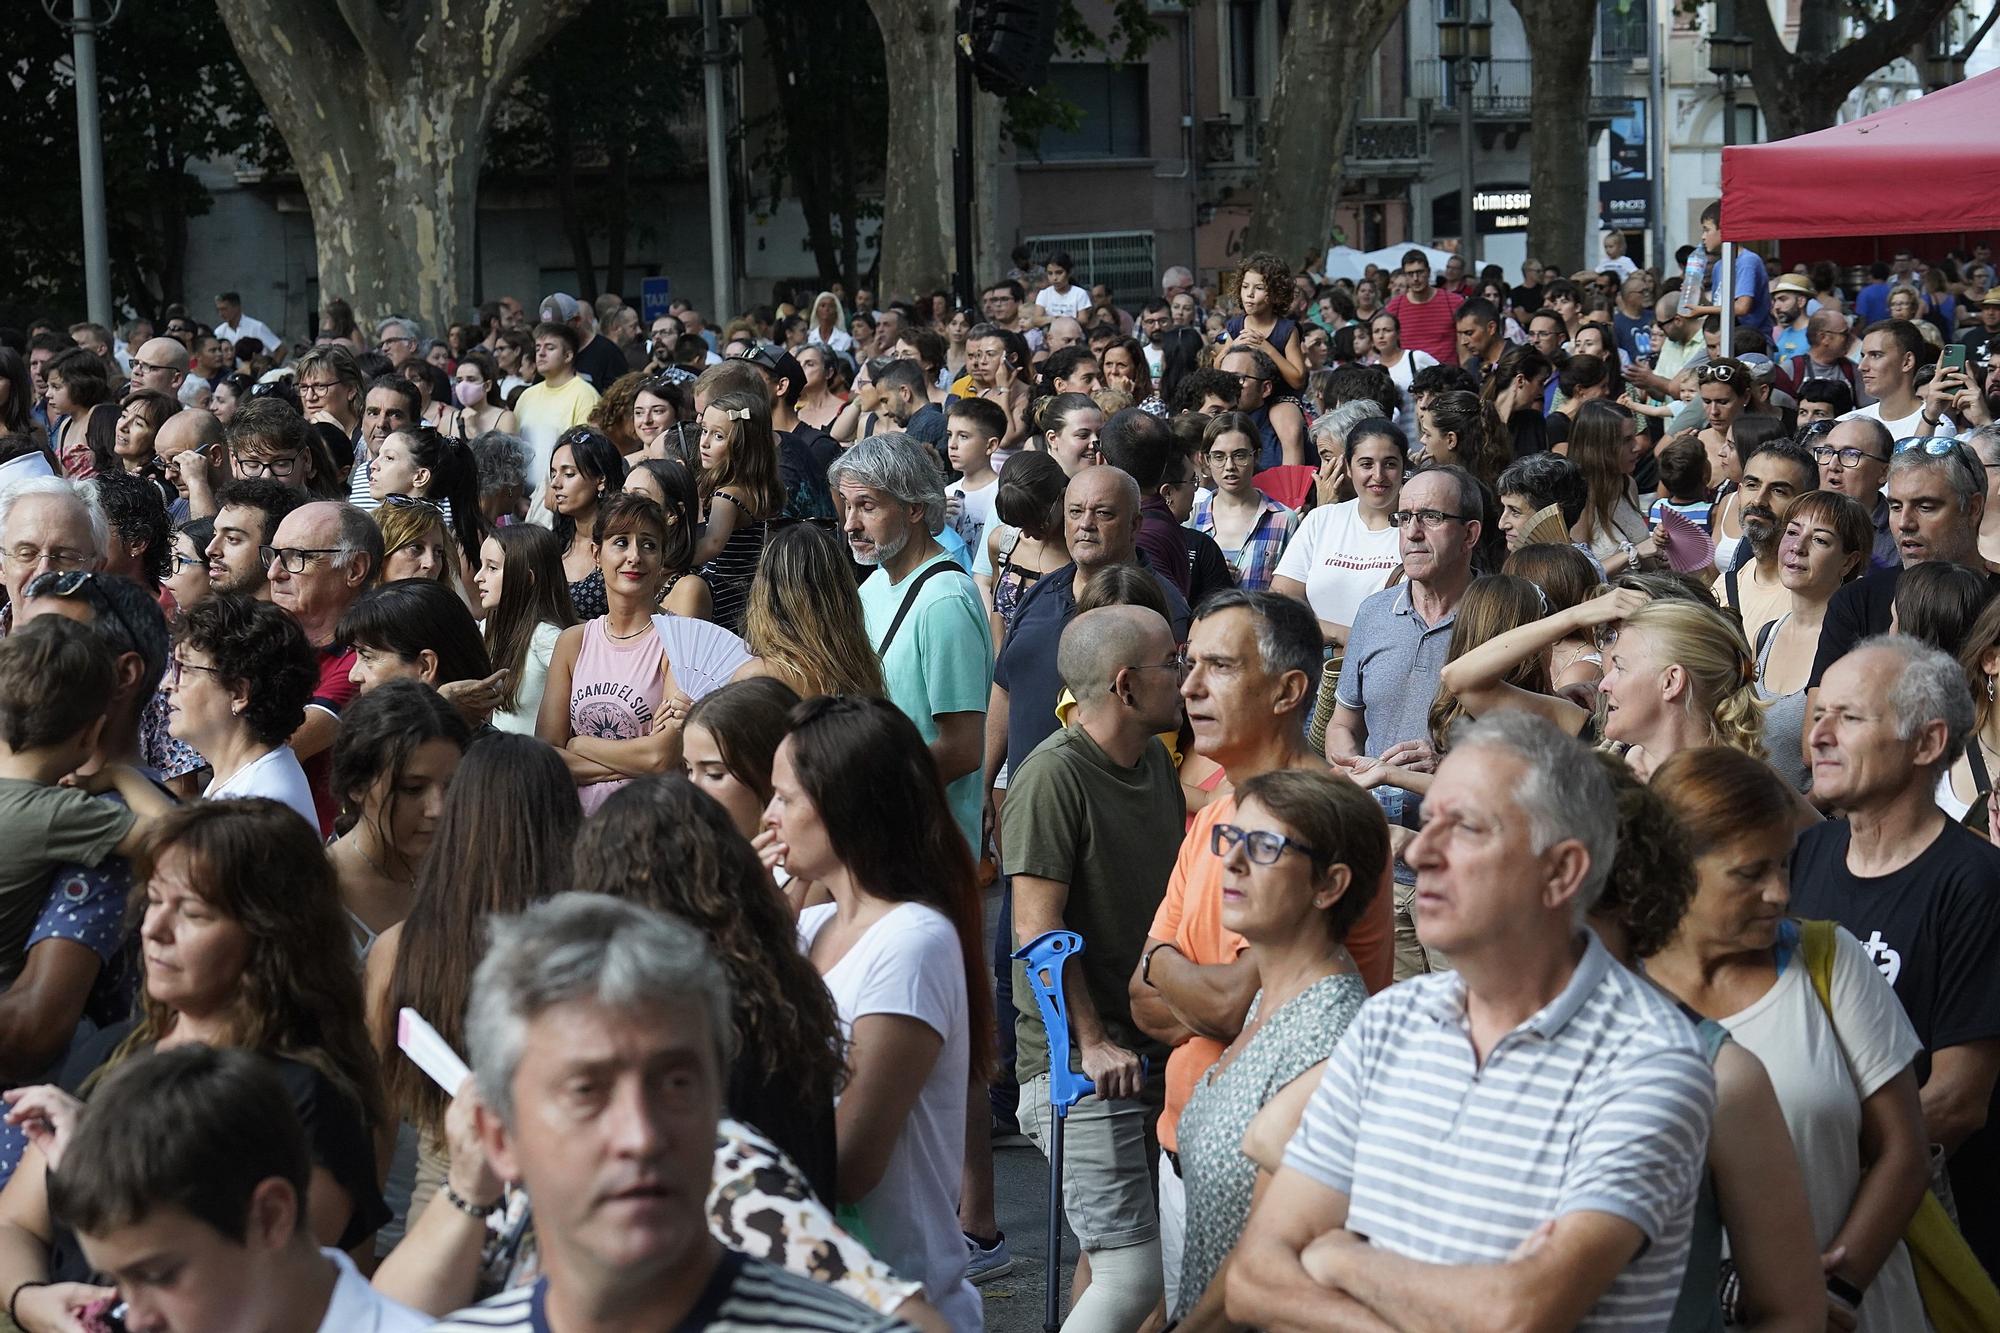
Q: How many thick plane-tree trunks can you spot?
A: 5